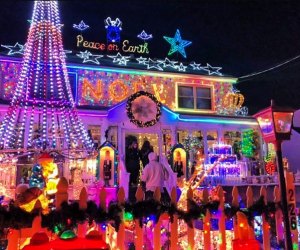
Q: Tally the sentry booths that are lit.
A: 2